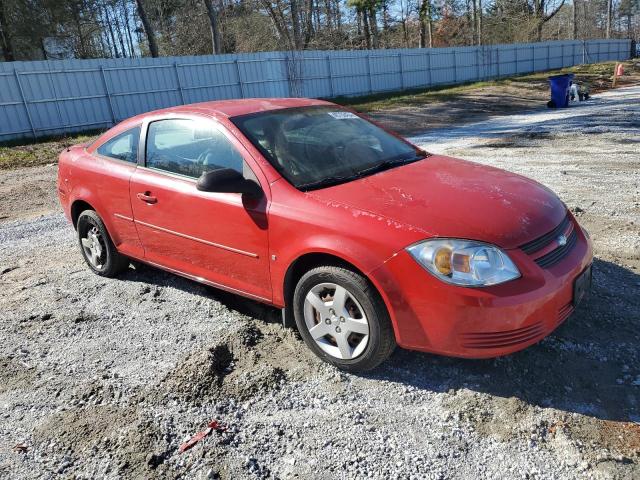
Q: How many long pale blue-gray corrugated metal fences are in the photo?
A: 1